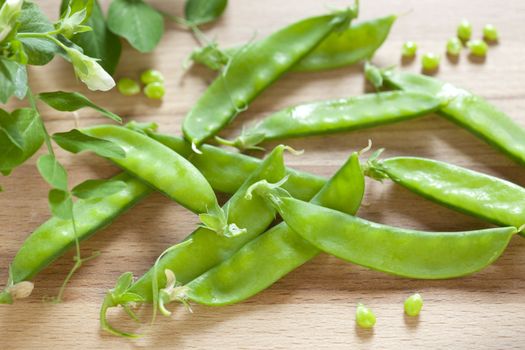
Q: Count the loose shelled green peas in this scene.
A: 11